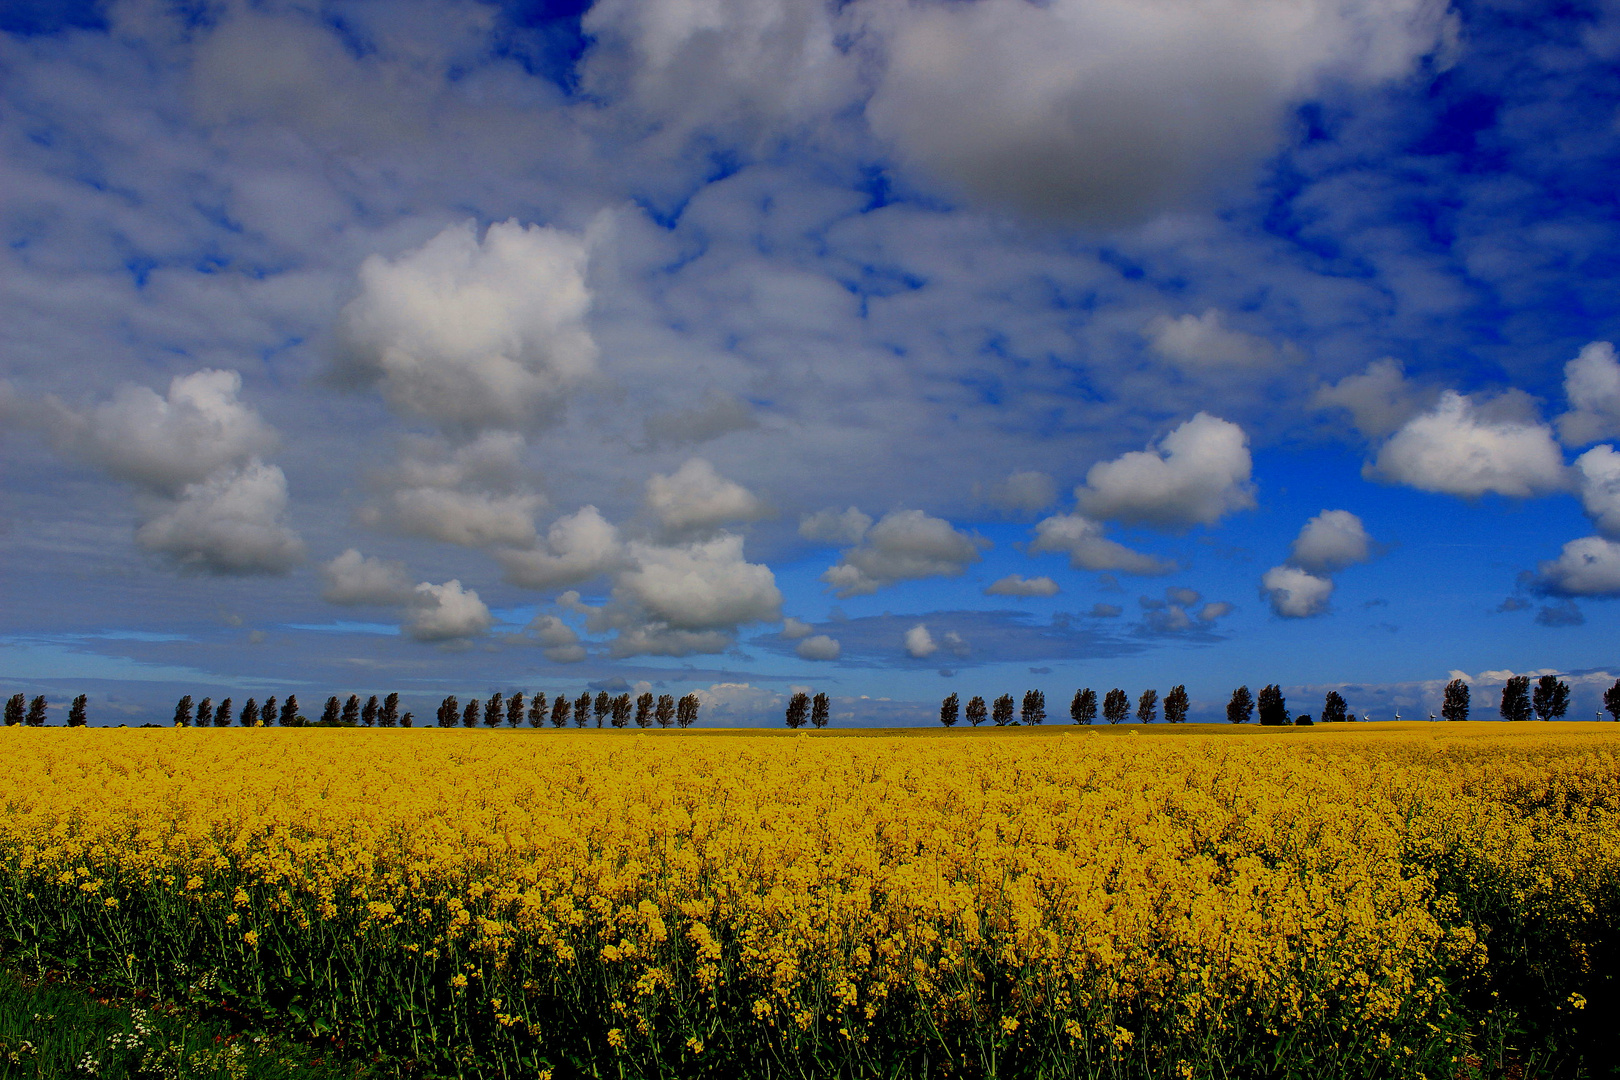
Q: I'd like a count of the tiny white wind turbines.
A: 5